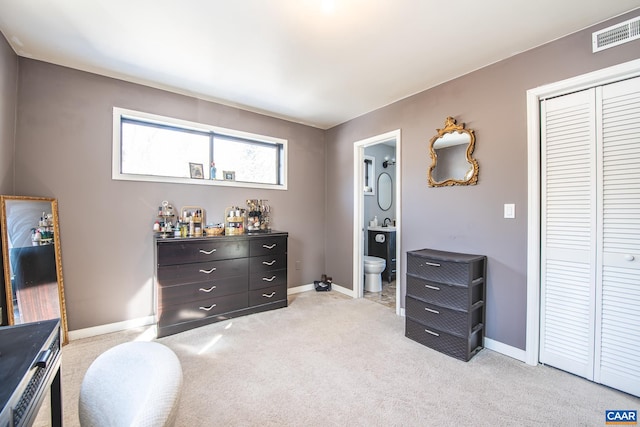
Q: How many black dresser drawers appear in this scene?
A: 12